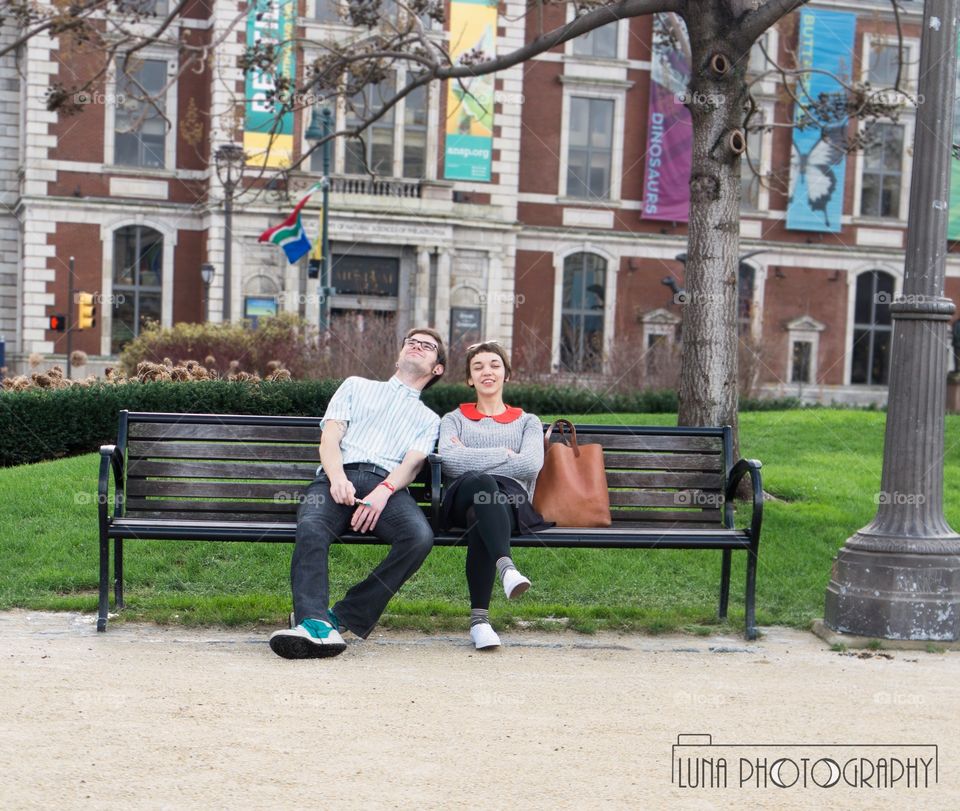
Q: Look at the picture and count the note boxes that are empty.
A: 0